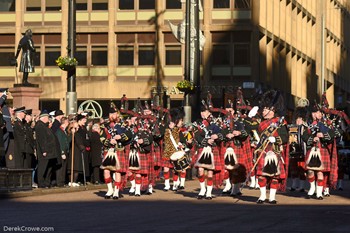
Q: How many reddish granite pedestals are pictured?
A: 1